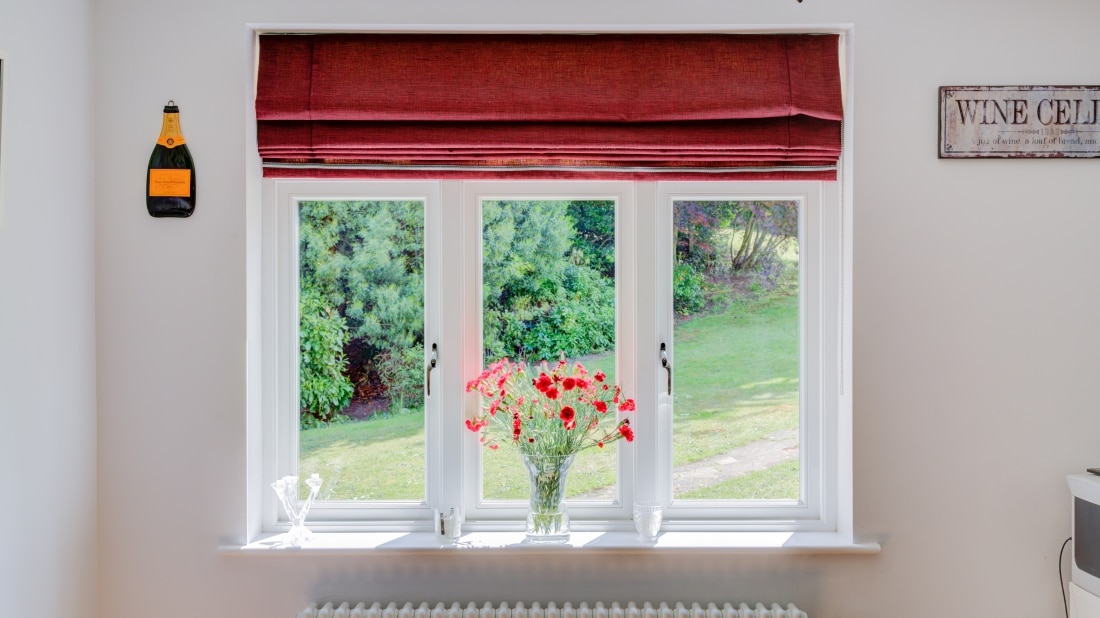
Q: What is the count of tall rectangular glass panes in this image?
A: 3